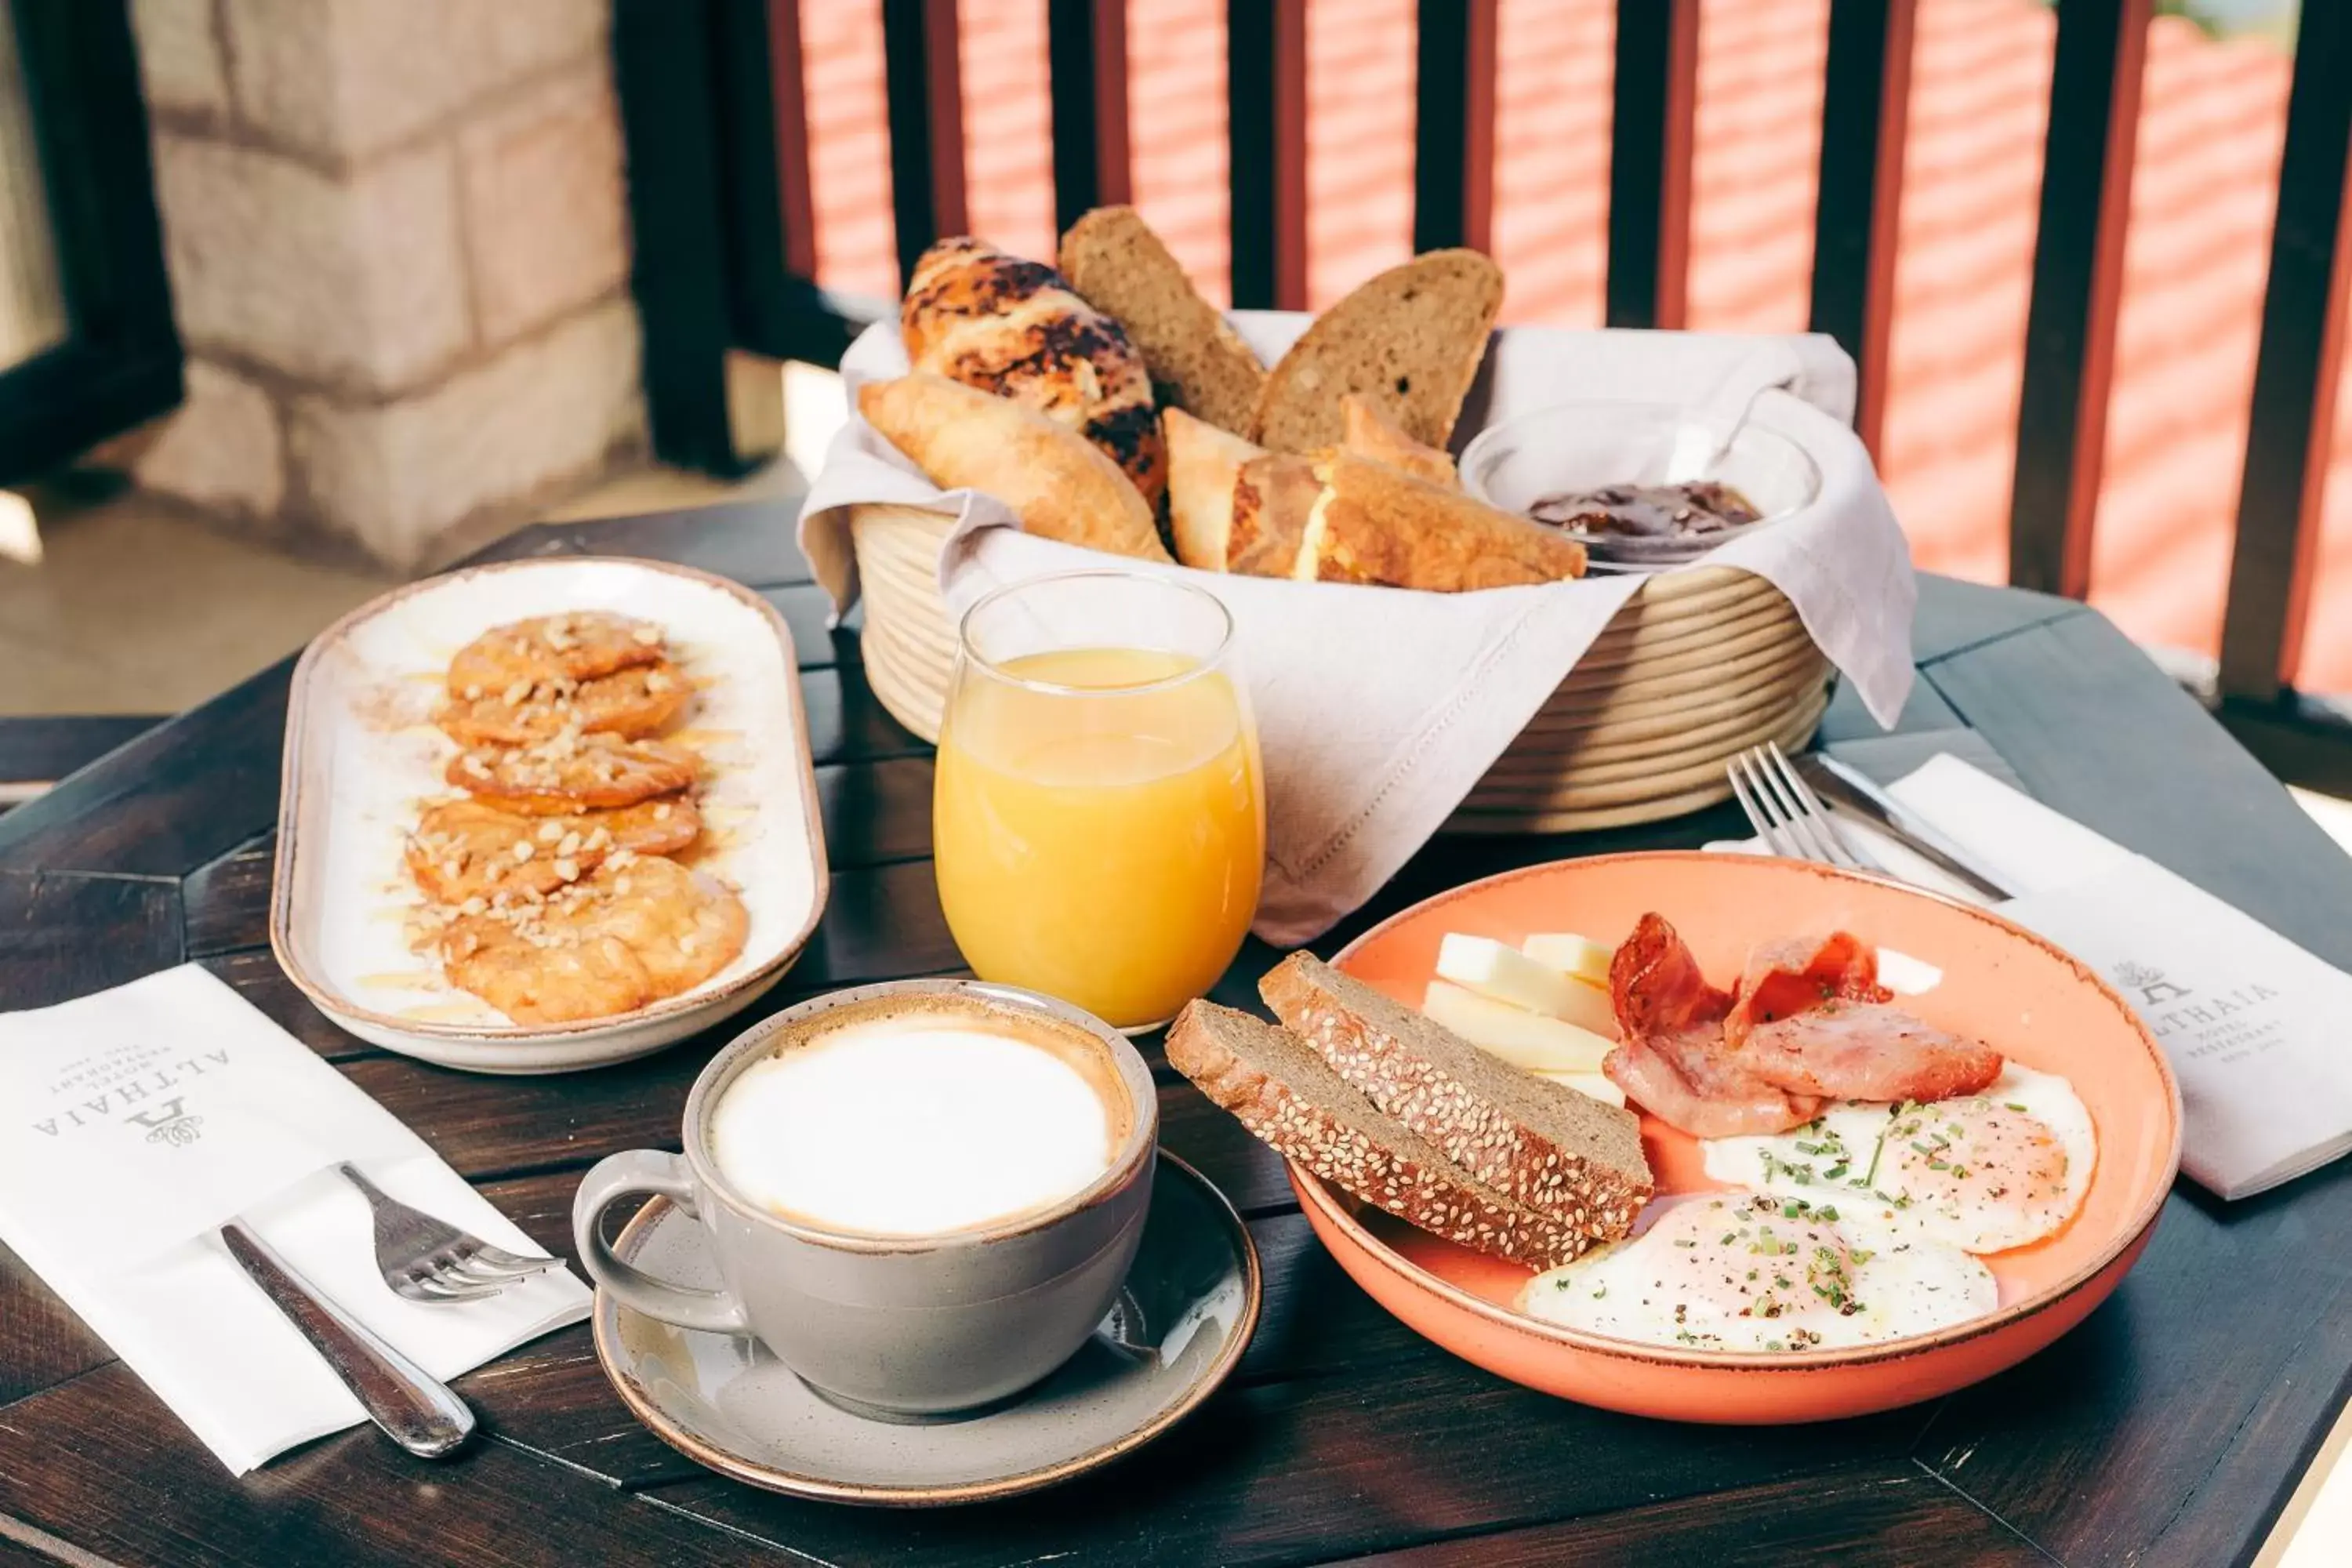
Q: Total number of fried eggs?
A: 2